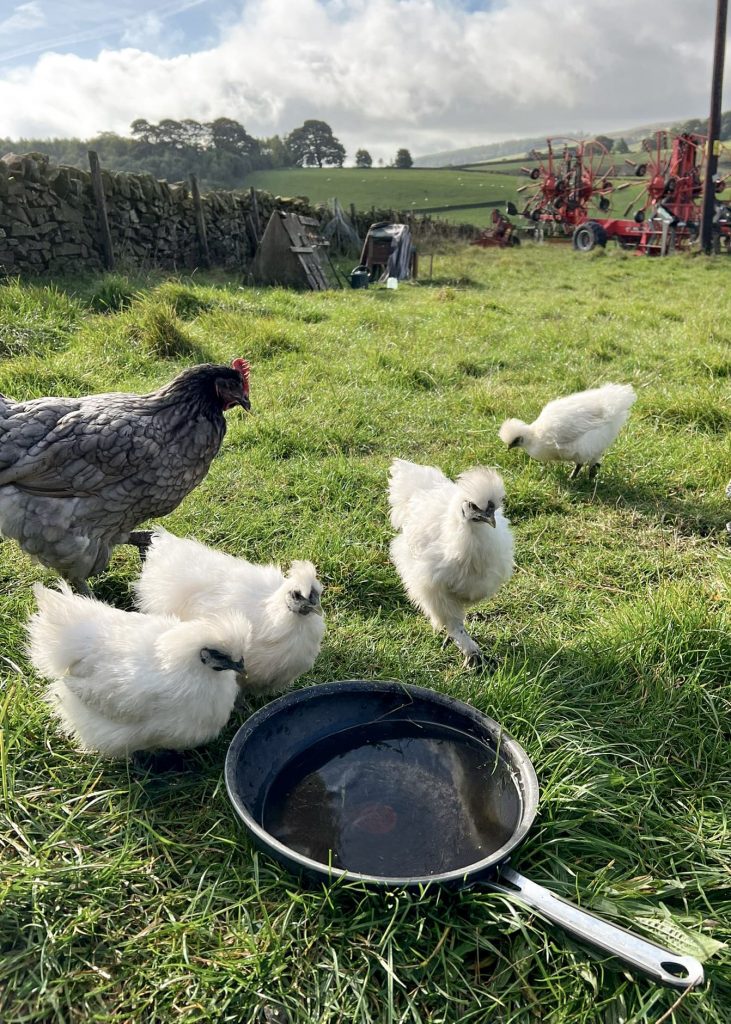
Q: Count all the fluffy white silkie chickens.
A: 4